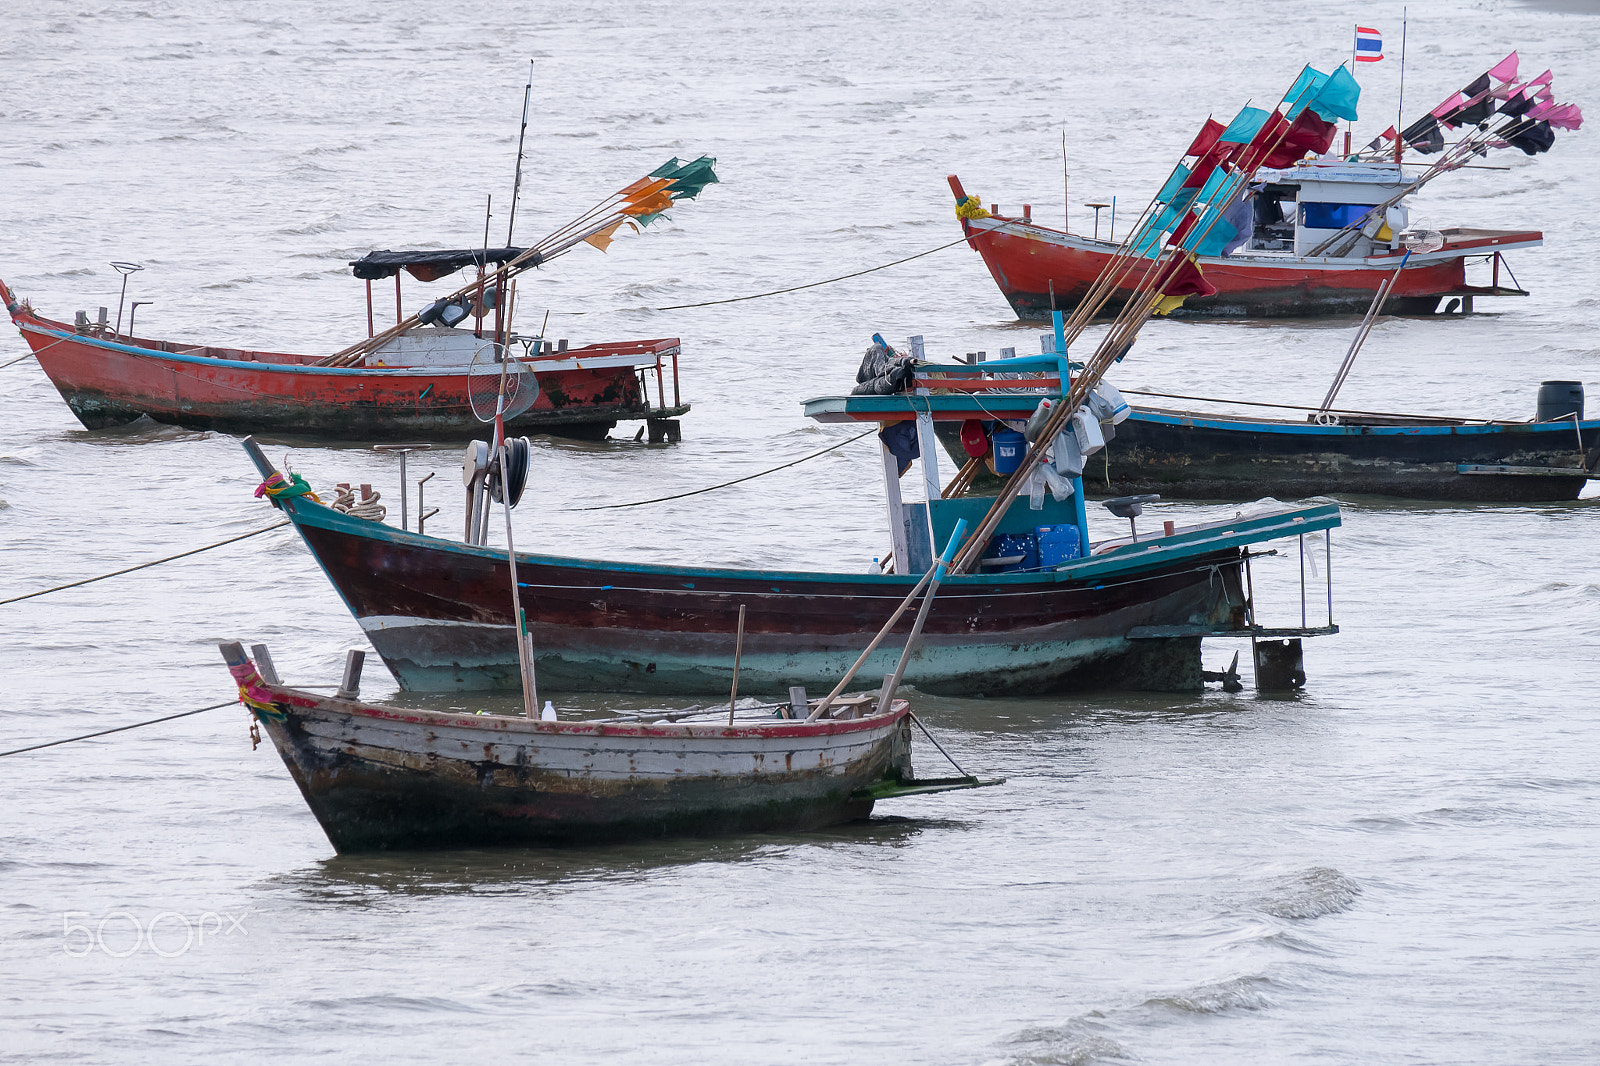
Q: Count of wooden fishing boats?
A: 5